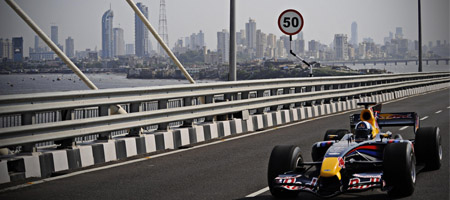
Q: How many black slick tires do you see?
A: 4